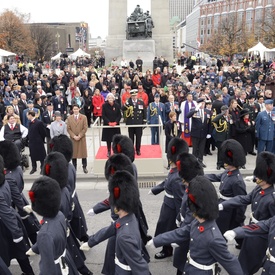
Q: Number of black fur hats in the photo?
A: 13